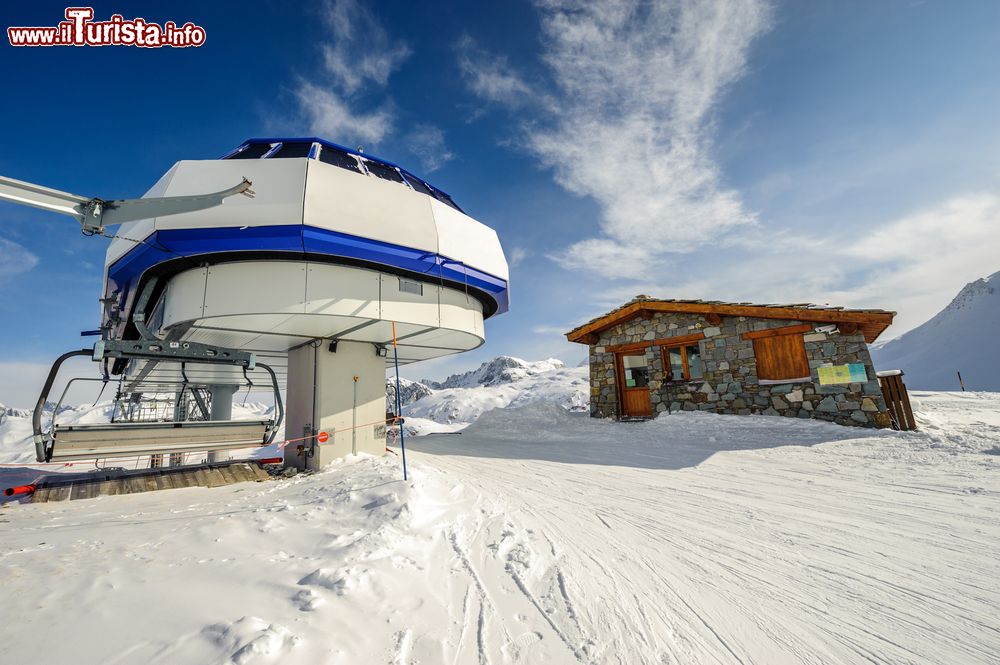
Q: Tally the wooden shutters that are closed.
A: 1